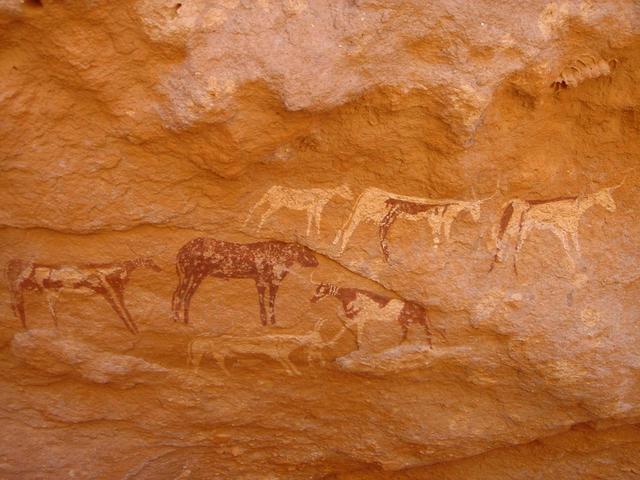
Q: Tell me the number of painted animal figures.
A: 7